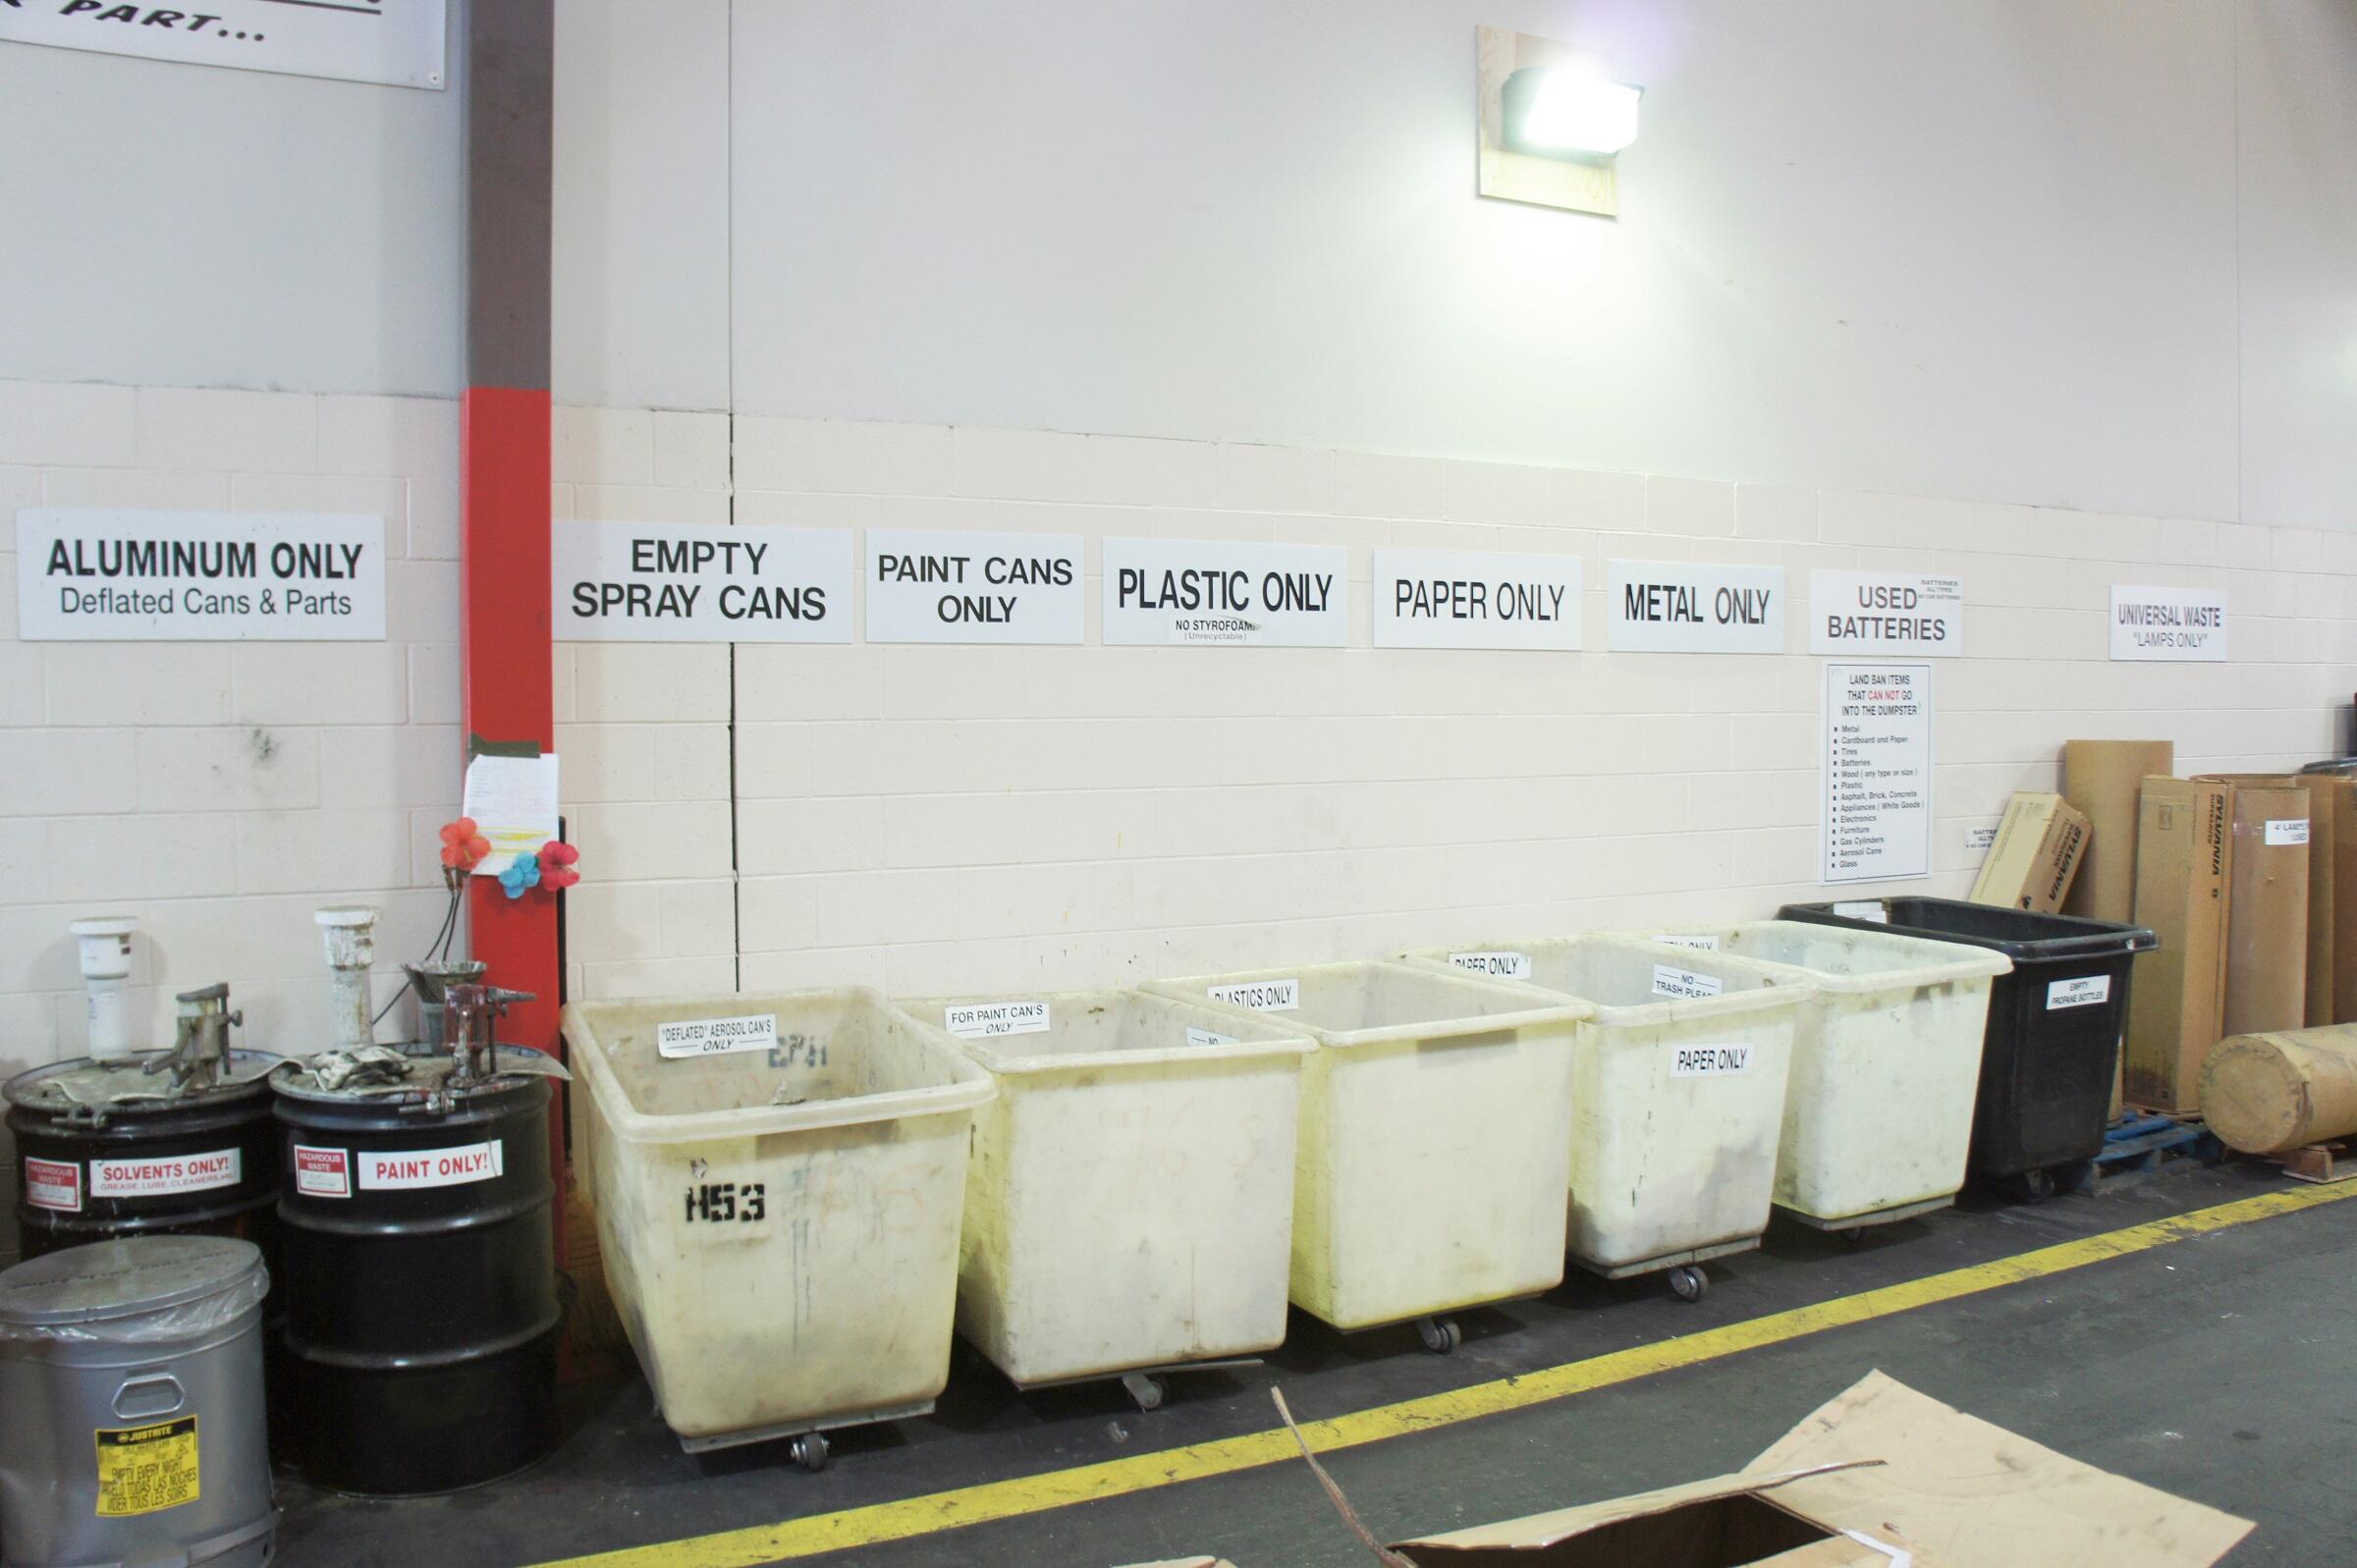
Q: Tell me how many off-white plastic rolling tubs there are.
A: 5